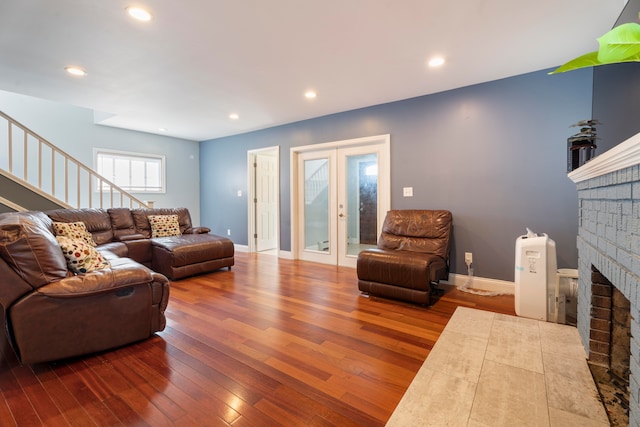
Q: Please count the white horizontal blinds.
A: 1